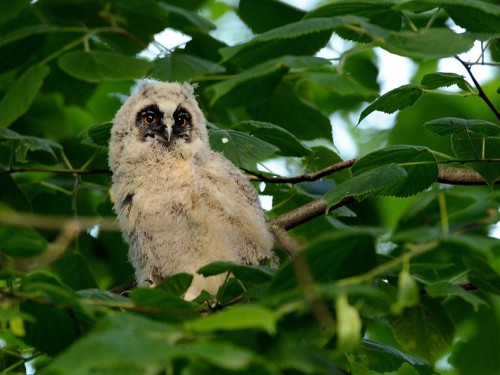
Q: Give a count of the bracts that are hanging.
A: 2